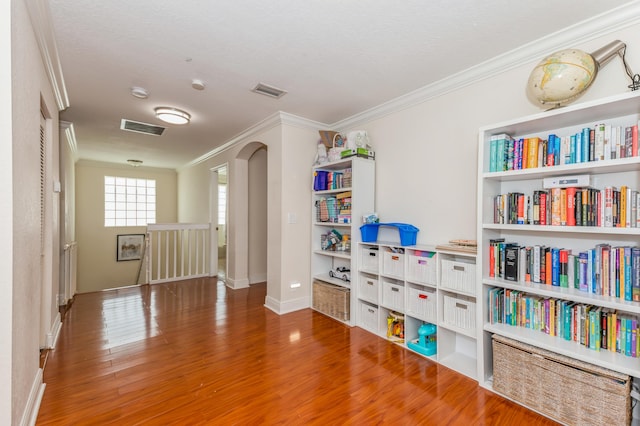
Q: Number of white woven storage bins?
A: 9